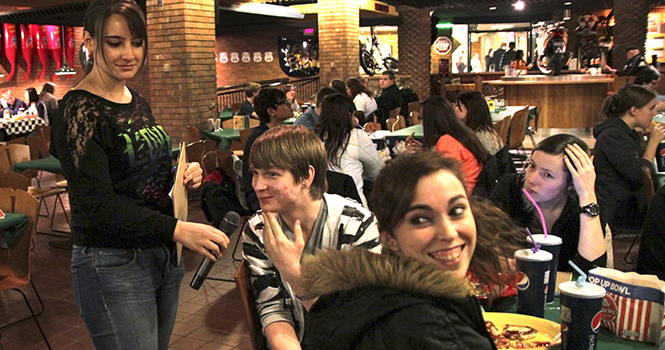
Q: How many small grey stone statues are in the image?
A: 0